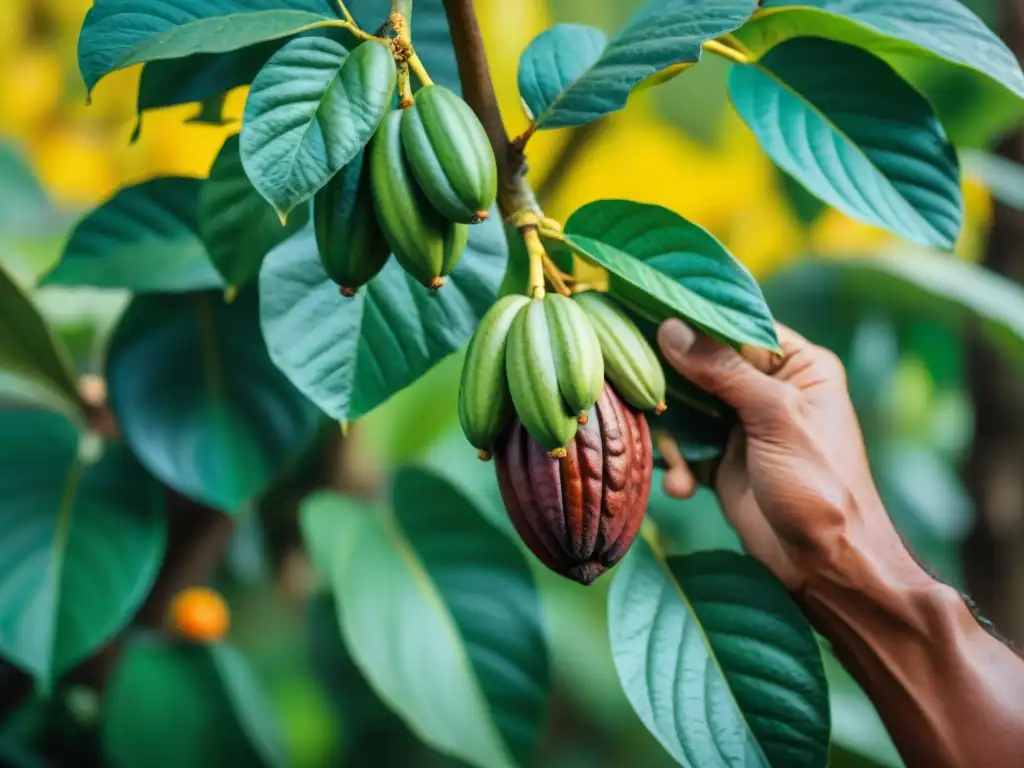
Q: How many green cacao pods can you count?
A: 7